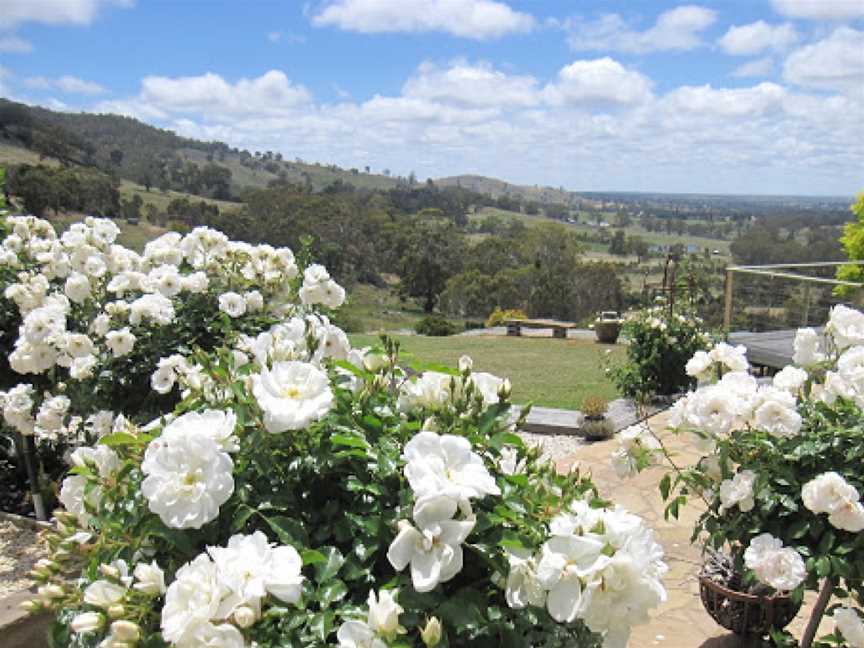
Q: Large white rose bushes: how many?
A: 3